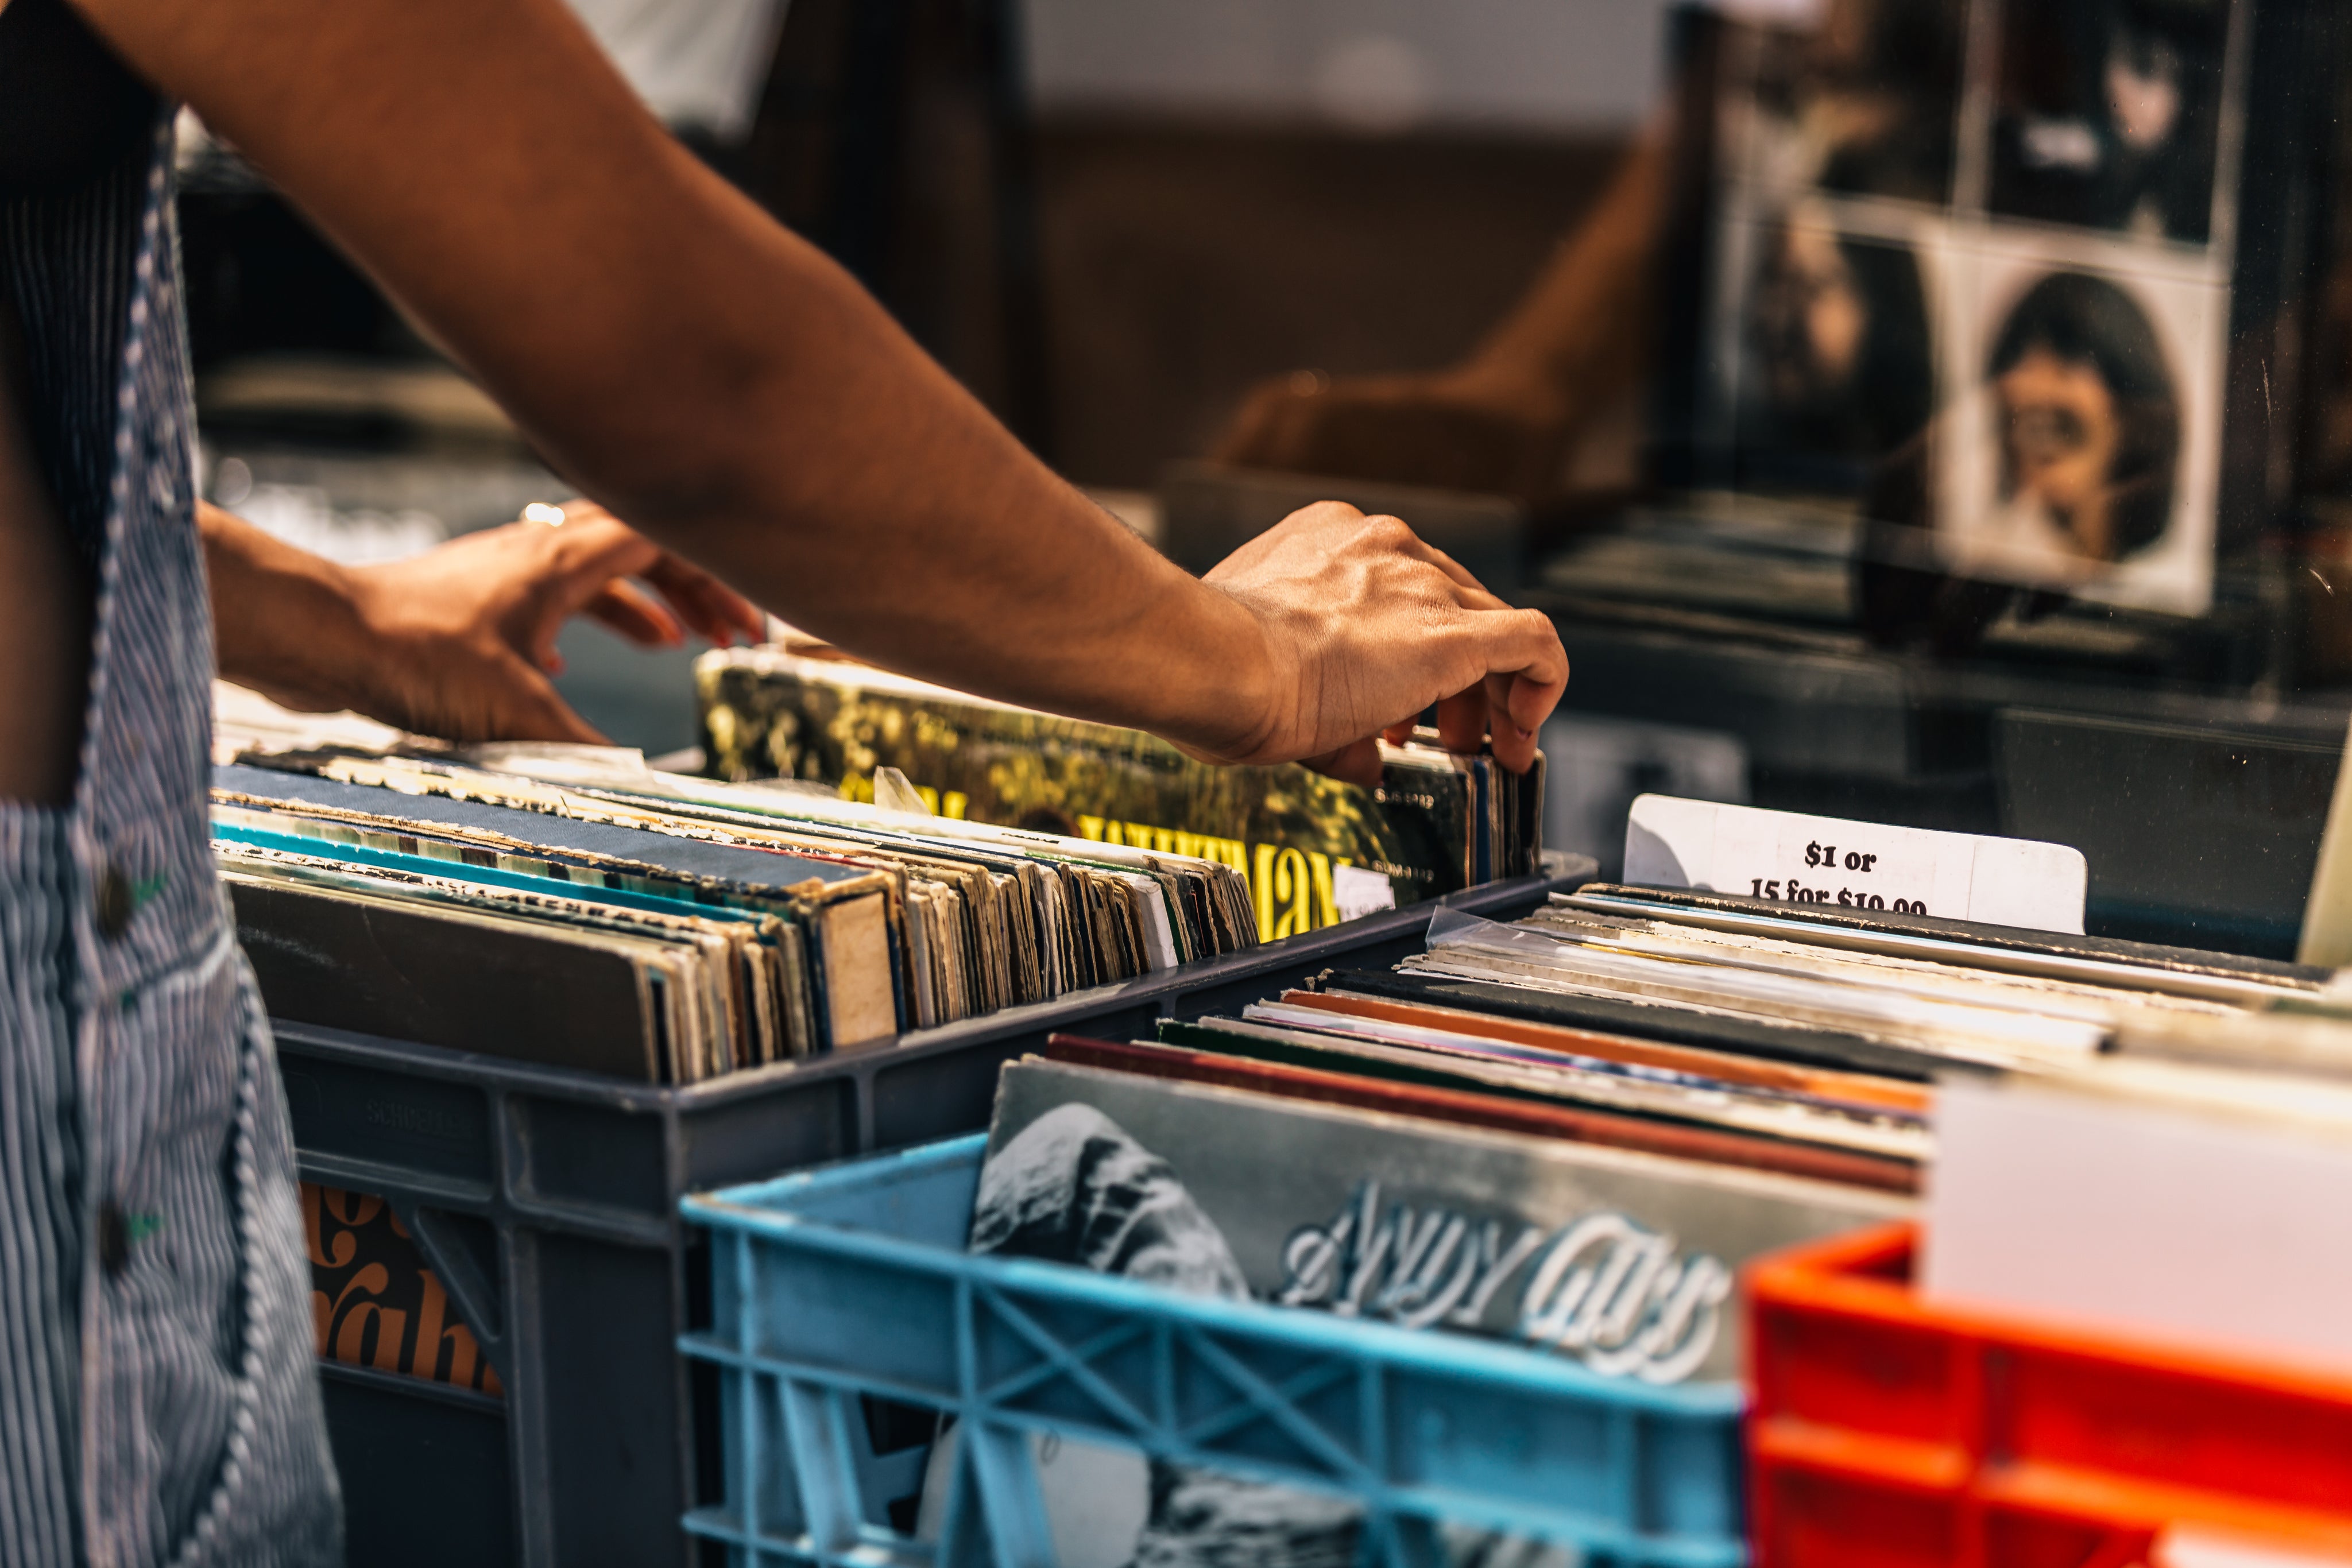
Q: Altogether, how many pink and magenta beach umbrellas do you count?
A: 0